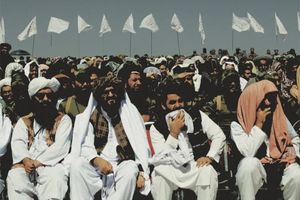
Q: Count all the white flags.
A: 13